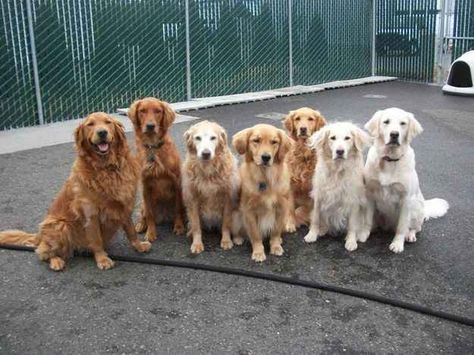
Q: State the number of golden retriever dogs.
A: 7